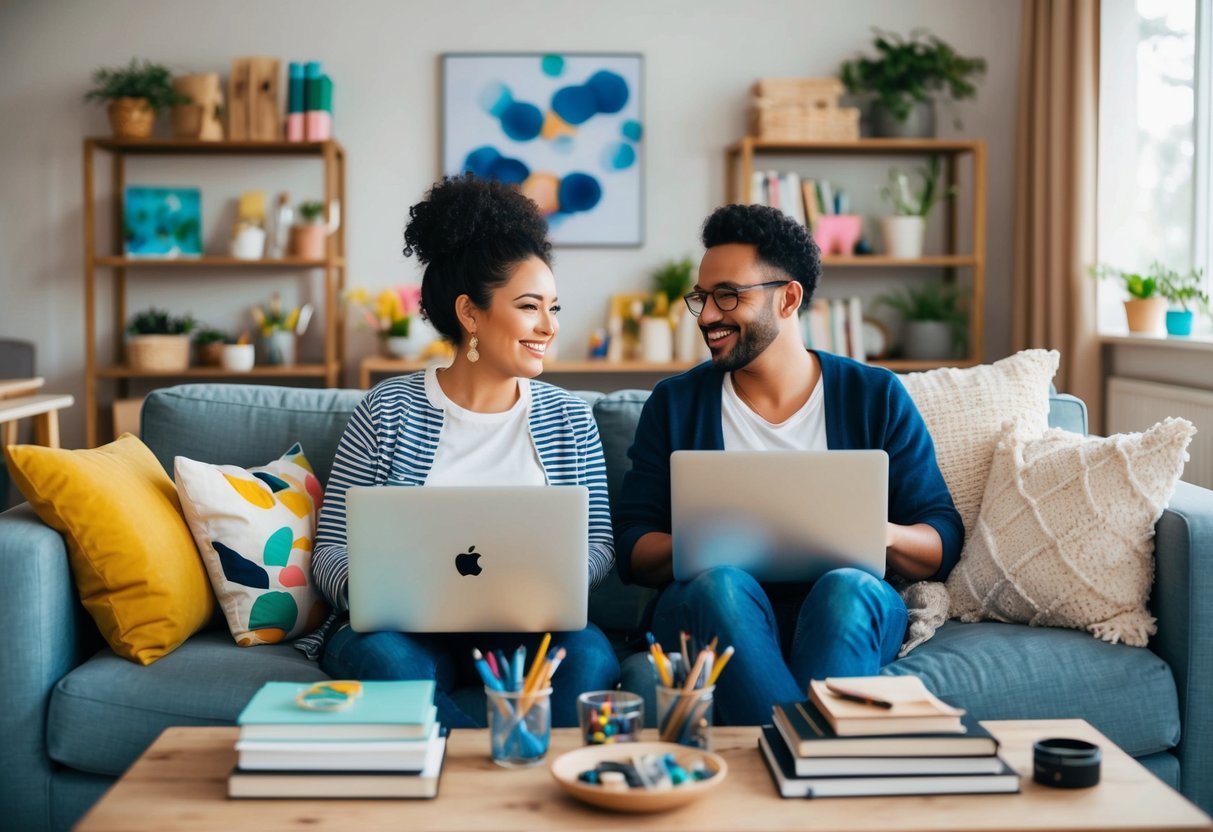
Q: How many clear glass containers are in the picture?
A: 3